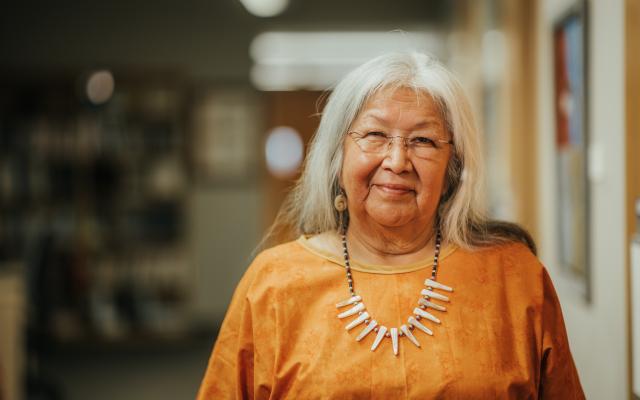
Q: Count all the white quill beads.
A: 12